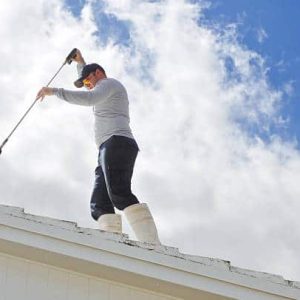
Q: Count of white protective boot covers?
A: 2